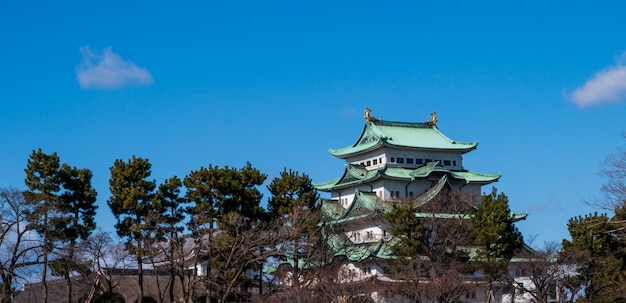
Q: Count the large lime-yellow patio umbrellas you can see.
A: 0